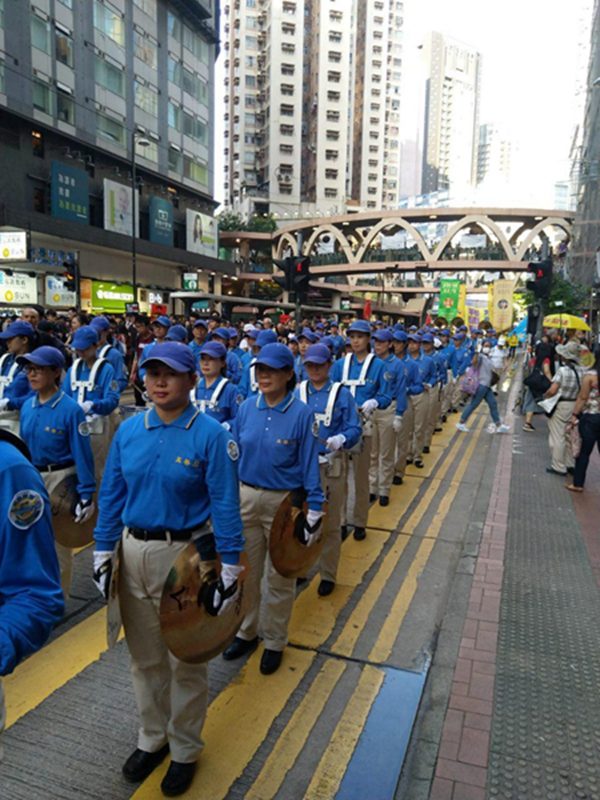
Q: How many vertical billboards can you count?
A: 4